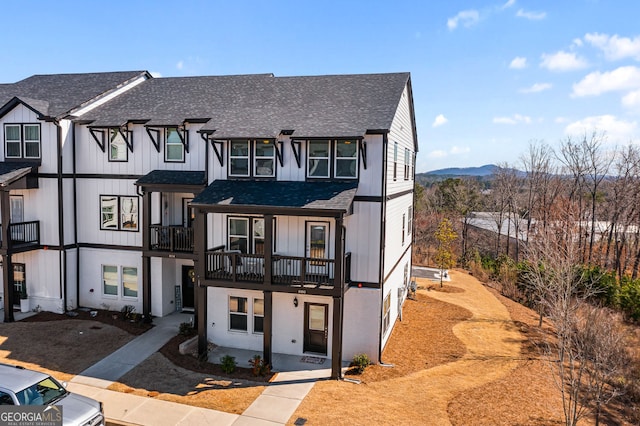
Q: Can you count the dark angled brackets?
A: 8